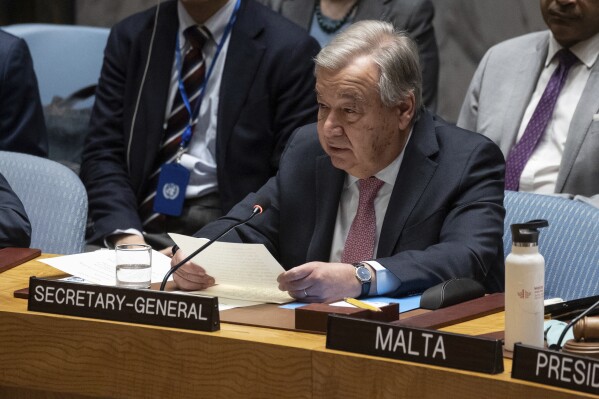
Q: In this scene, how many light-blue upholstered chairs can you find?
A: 3